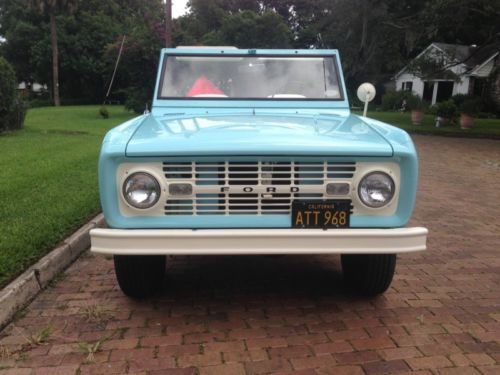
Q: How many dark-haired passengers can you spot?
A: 0